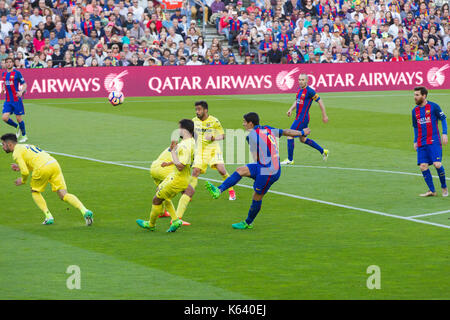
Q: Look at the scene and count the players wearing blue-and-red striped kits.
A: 4